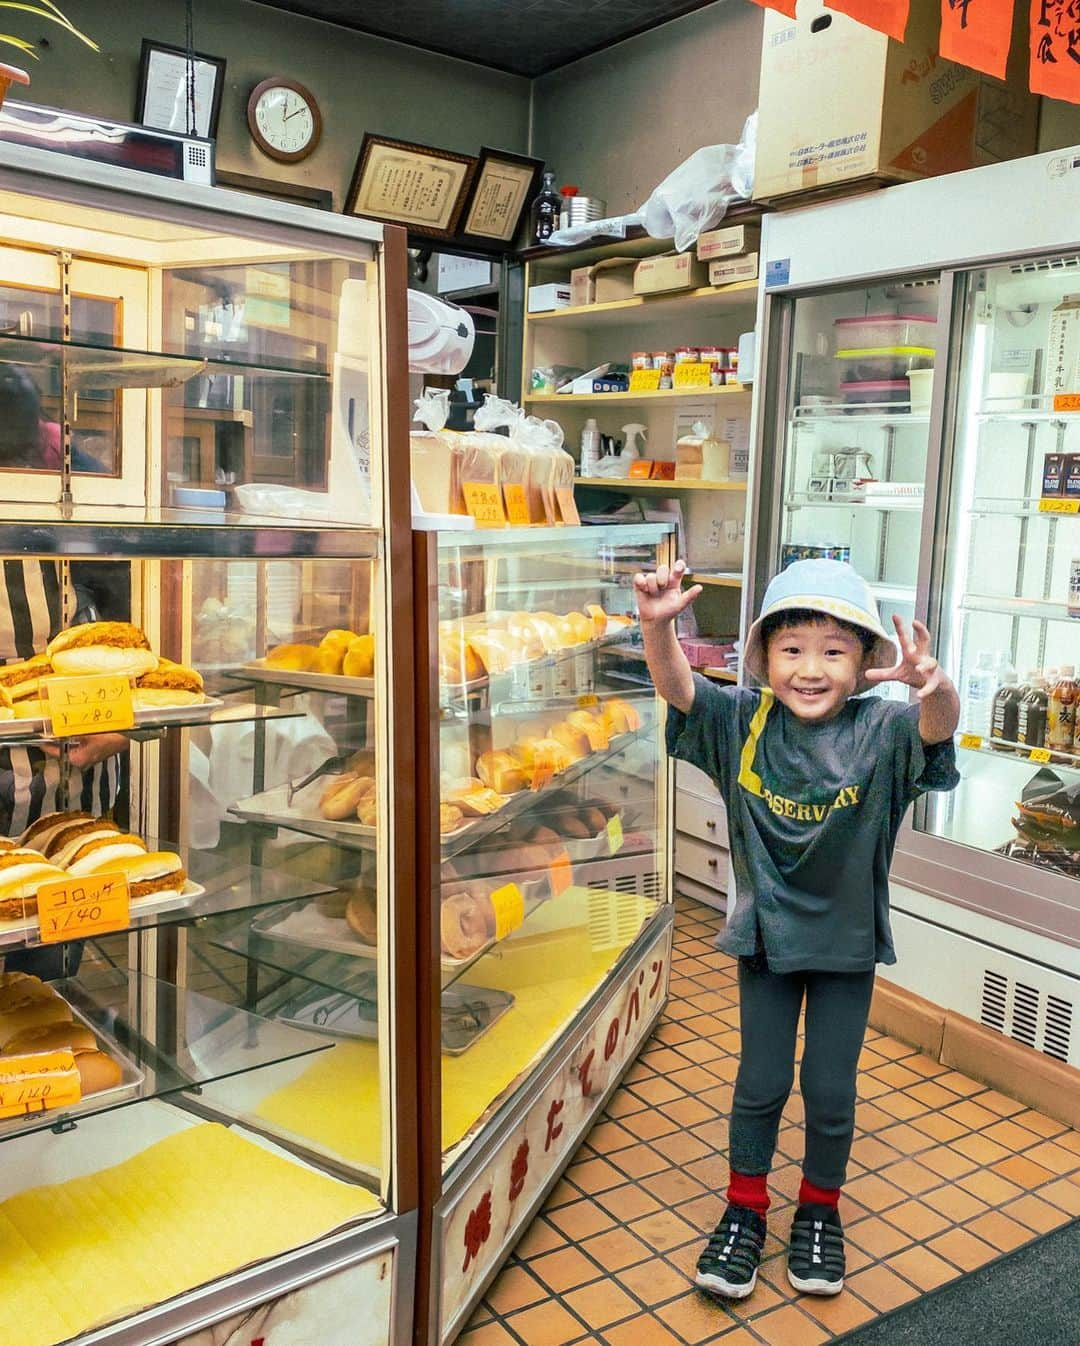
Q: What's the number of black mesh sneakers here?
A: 2